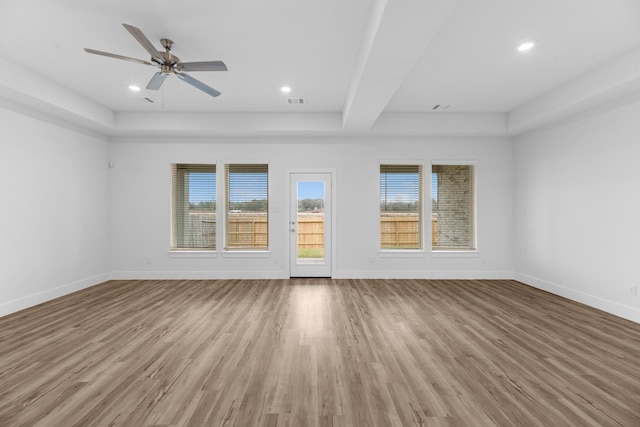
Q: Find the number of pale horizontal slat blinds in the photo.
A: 4